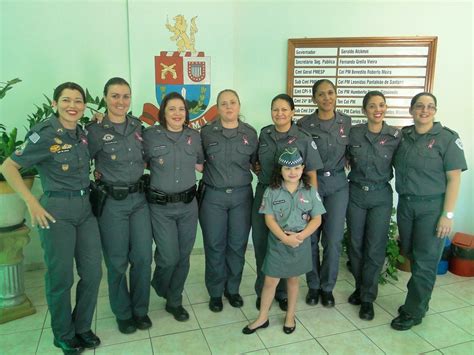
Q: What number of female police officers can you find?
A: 8